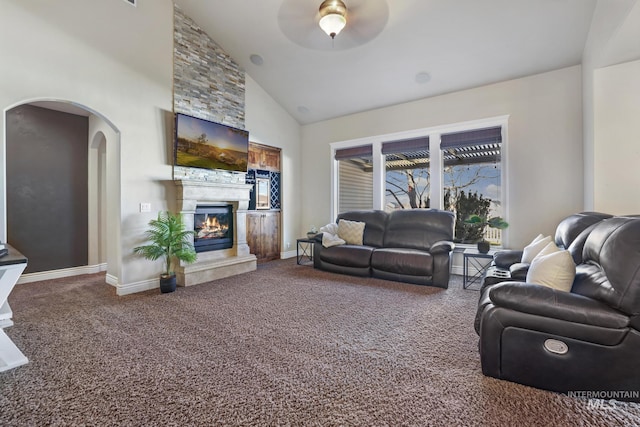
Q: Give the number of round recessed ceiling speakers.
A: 3